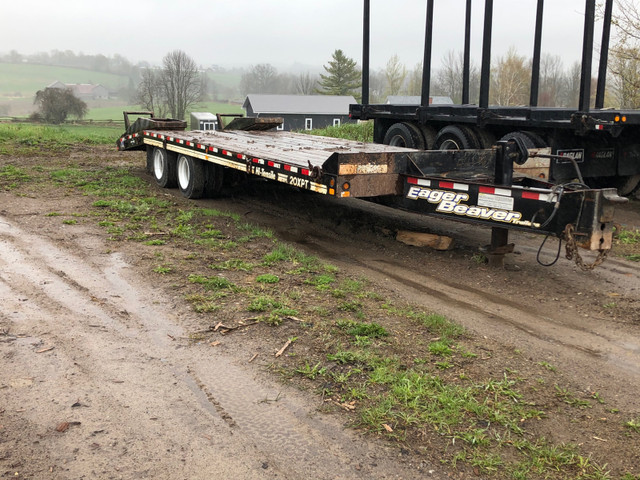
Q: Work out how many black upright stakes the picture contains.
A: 7